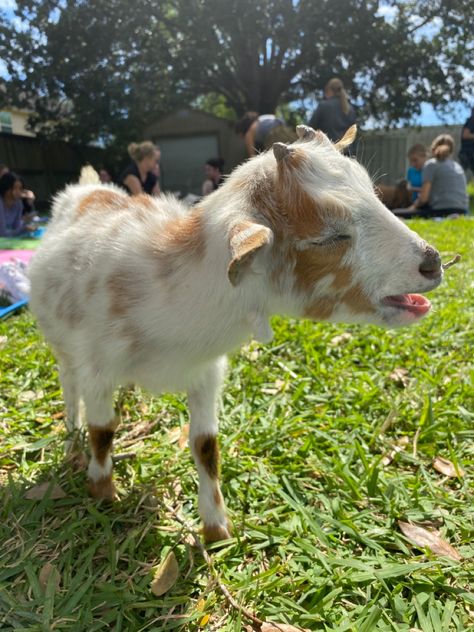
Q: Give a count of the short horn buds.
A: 2